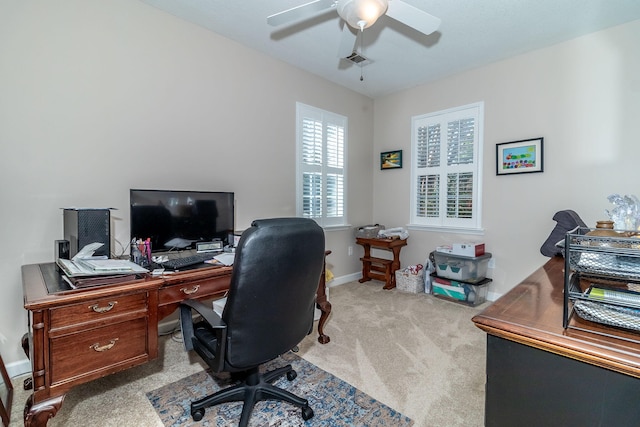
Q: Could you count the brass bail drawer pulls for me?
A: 3